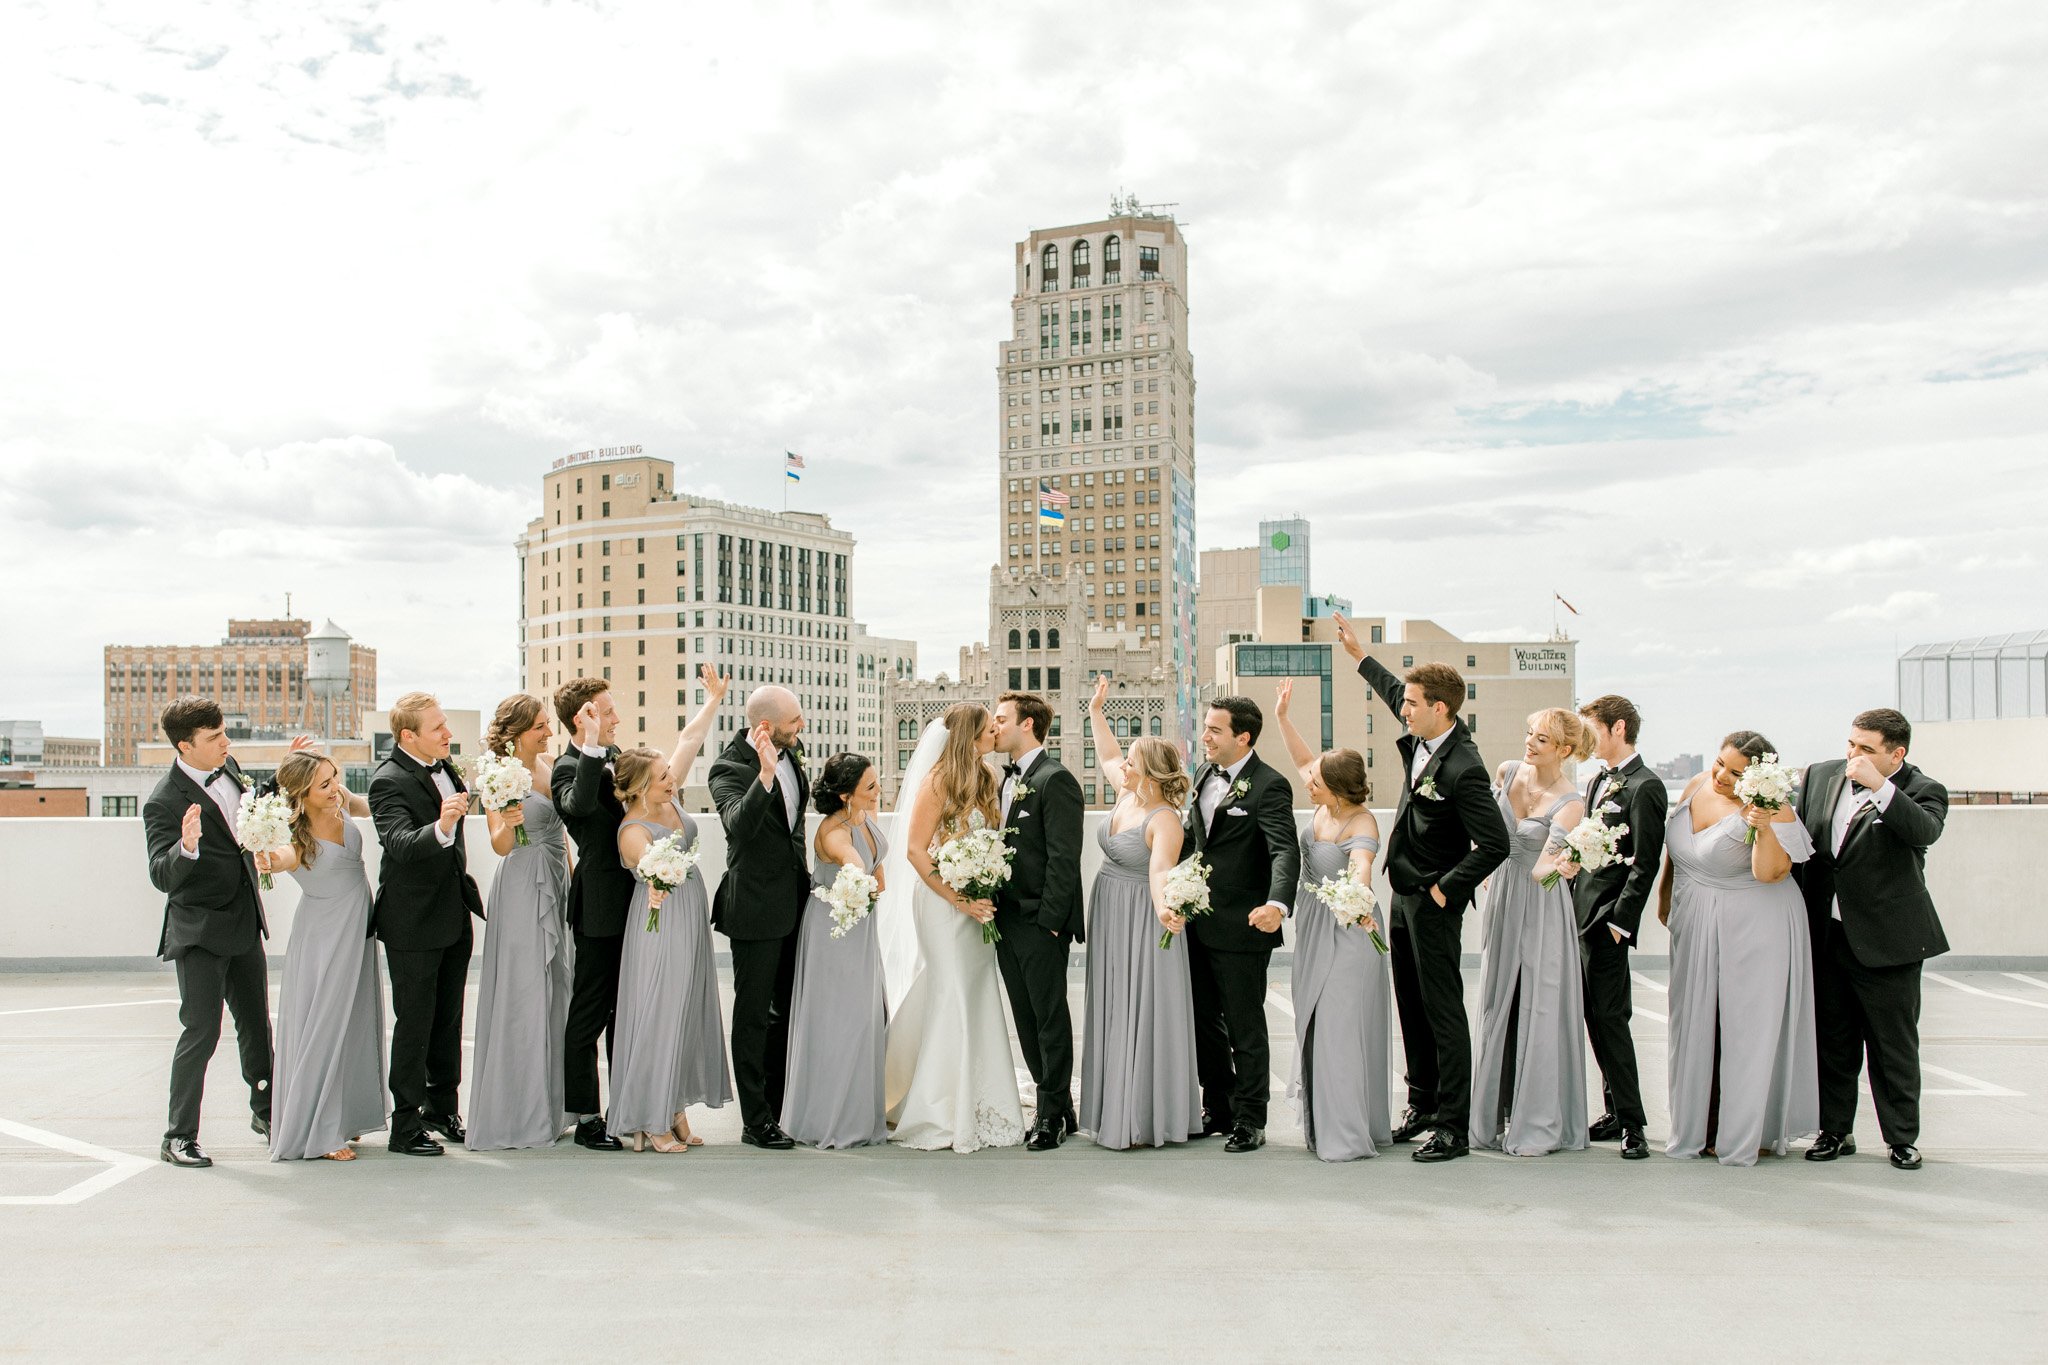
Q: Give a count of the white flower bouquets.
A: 9